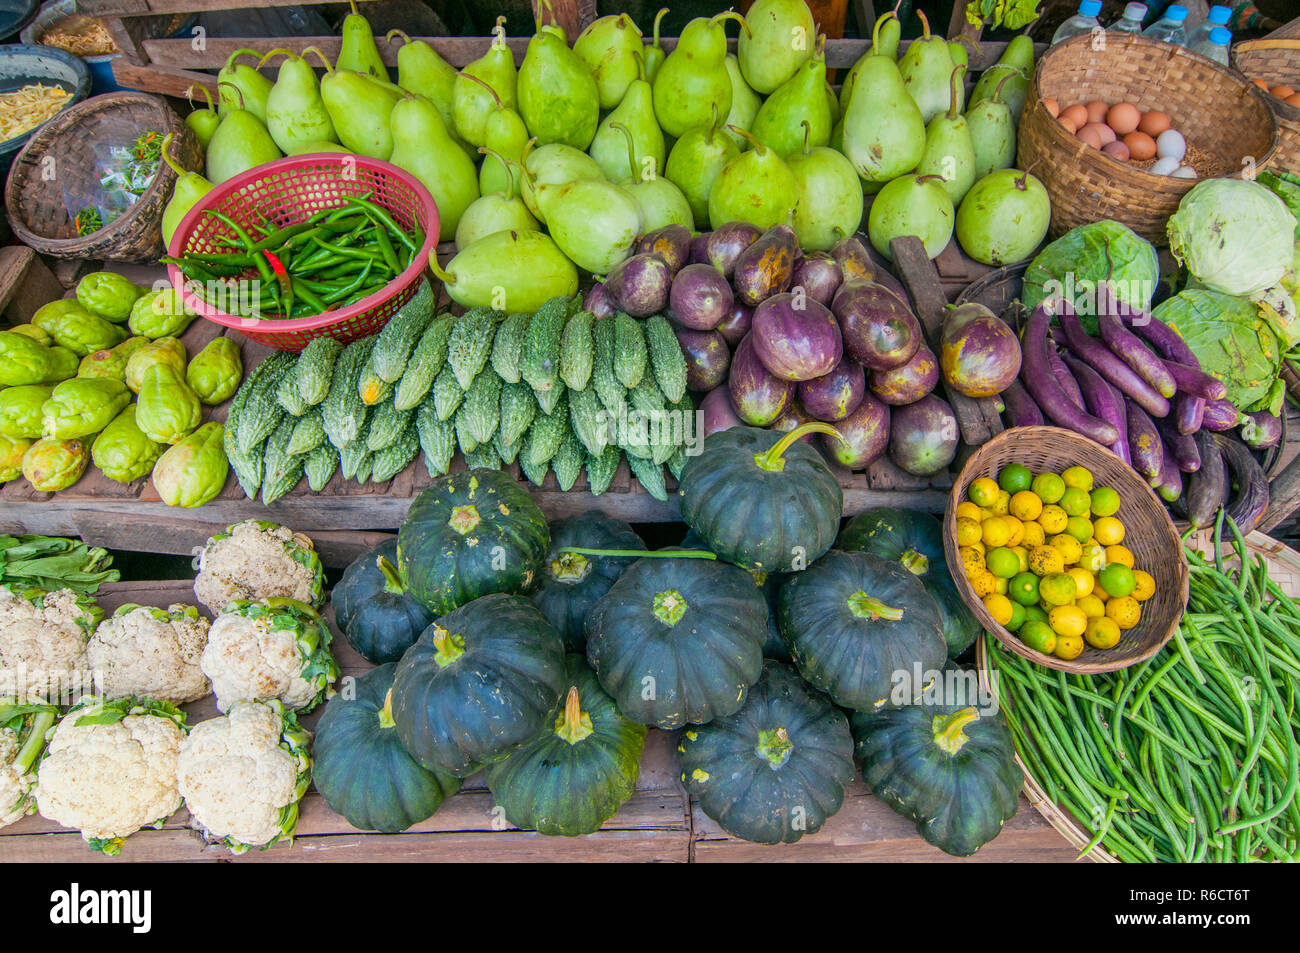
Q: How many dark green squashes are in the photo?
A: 13